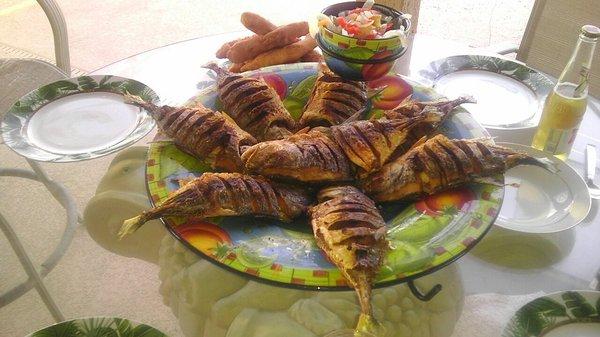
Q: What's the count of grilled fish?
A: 8